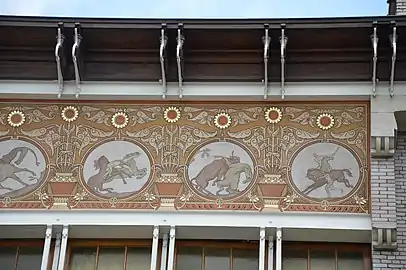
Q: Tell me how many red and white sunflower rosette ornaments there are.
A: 7